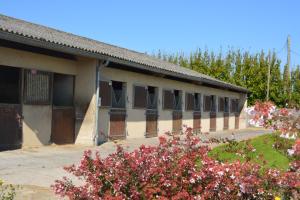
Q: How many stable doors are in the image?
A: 9